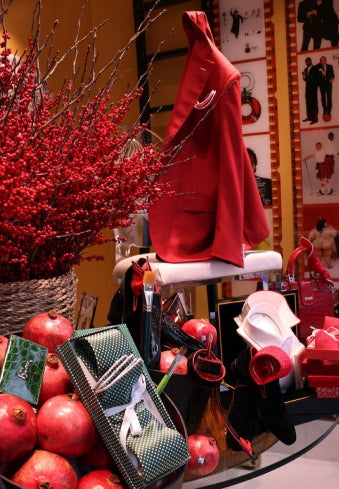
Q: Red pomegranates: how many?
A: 11